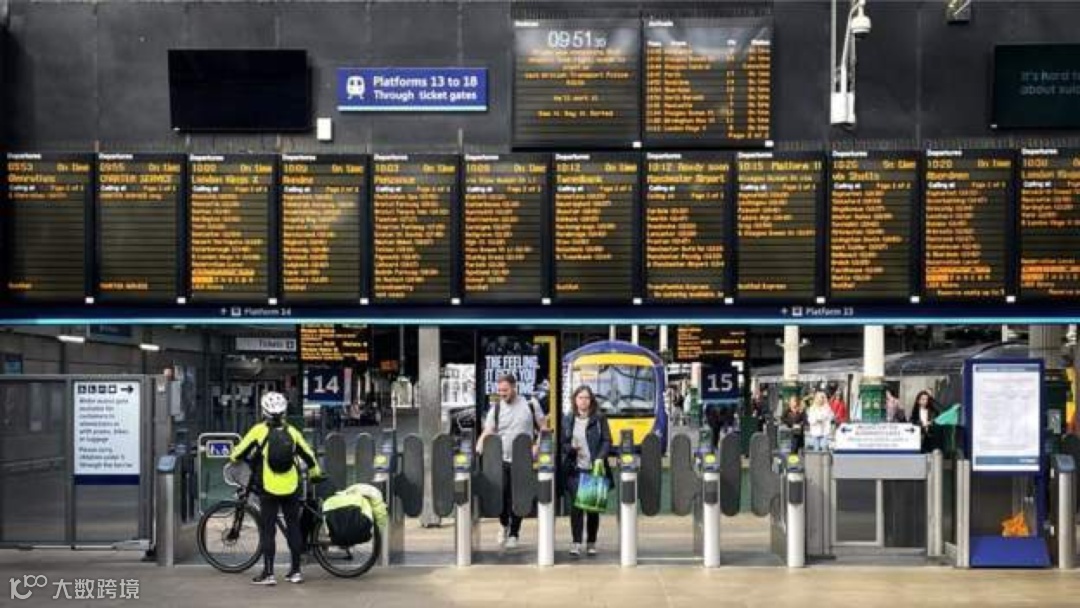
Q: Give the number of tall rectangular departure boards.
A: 12